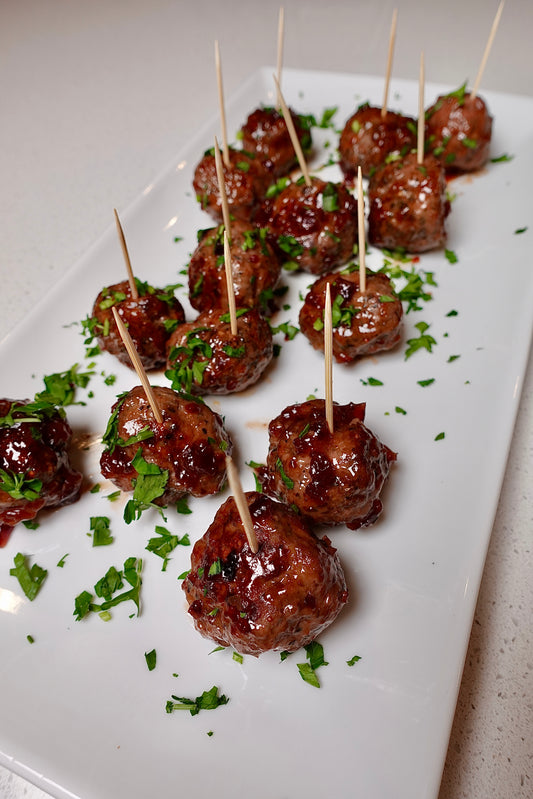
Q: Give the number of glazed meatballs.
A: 14